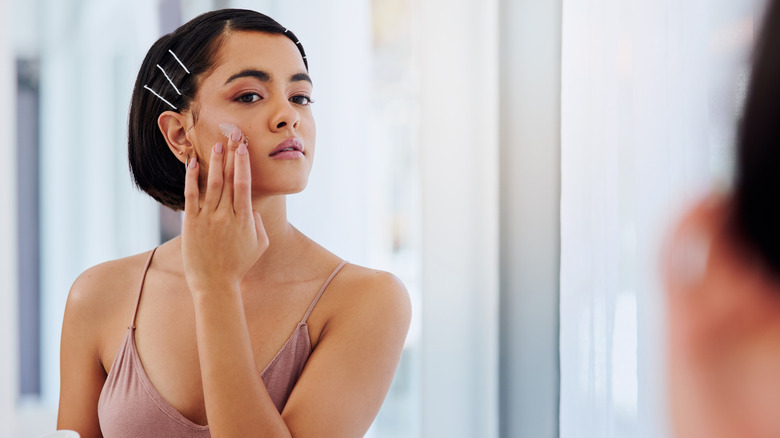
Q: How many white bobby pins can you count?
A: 6